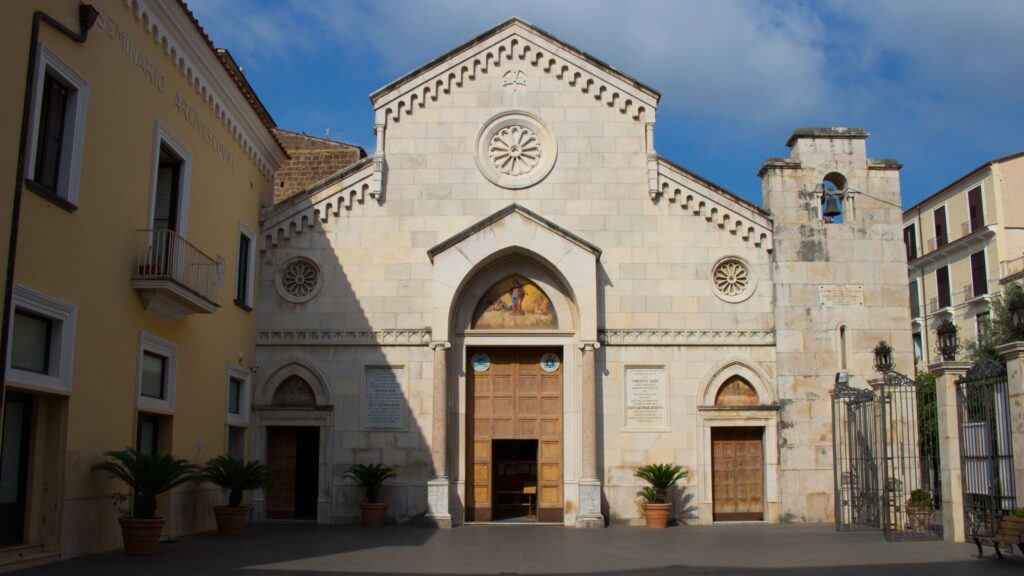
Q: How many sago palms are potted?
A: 4